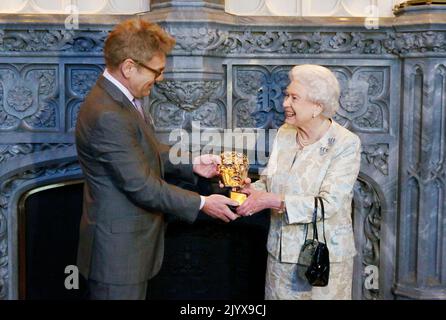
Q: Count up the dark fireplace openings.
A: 1